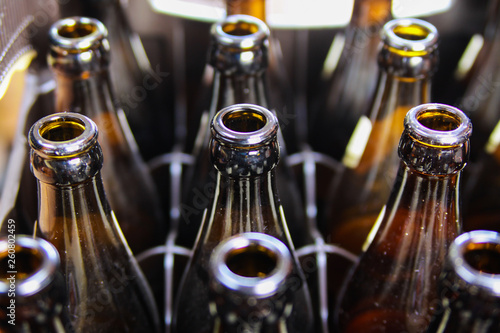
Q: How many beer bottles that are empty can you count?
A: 9